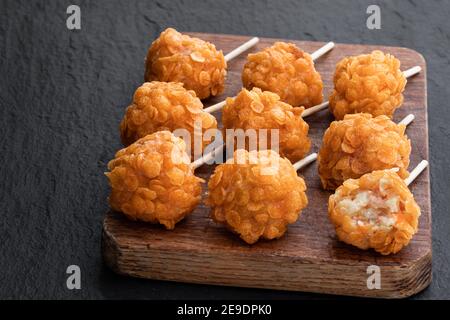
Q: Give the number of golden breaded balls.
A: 9